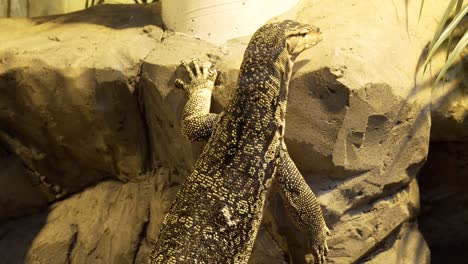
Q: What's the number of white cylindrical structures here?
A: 1